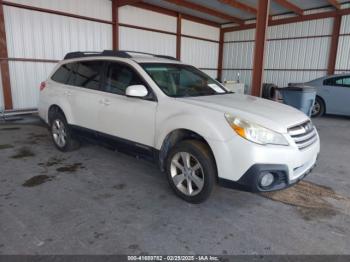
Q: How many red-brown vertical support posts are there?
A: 6